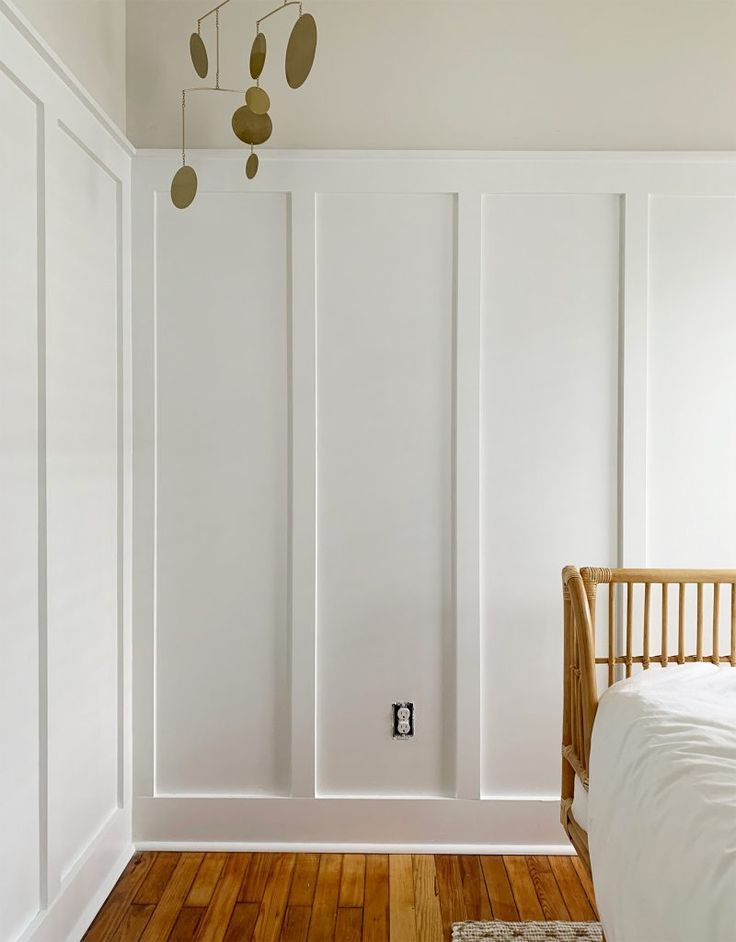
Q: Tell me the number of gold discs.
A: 7